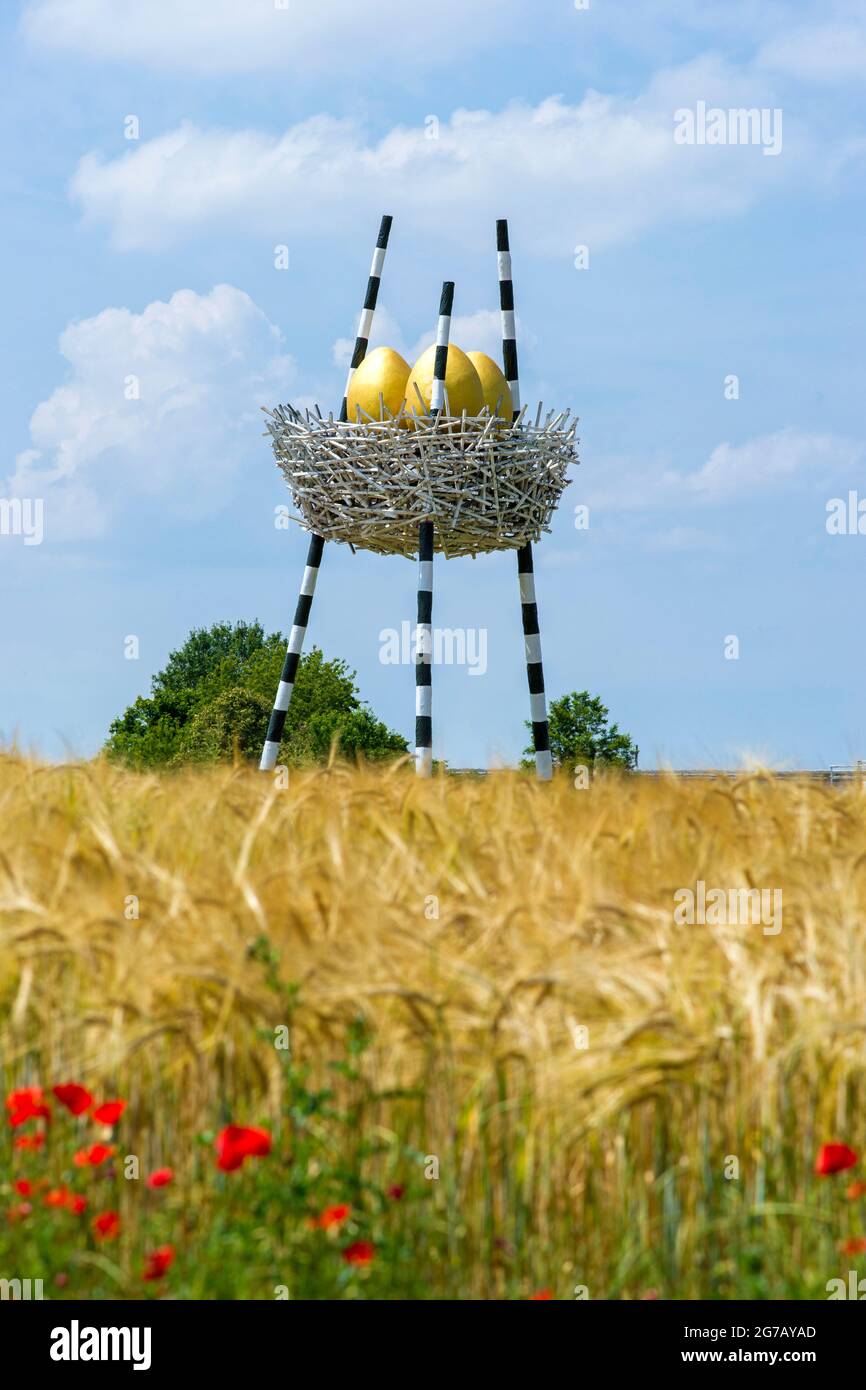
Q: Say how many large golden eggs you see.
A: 3